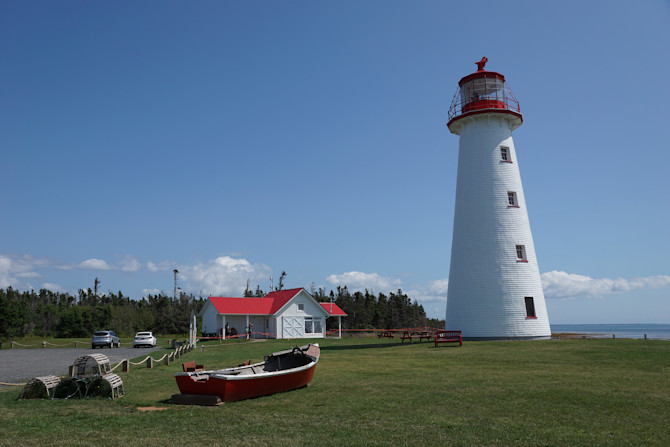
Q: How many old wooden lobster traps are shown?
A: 4